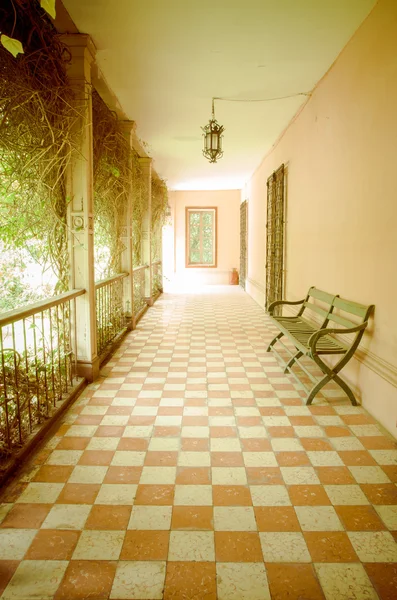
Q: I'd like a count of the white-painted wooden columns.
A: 3